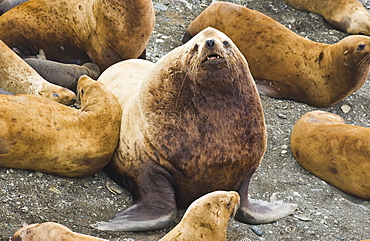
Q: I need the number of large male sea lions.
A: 1